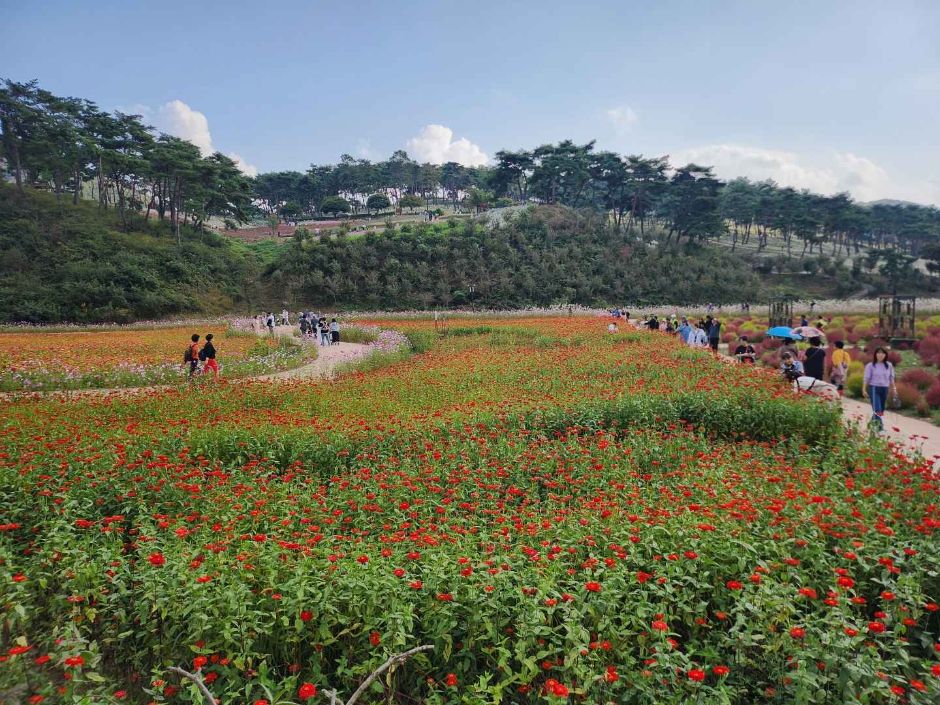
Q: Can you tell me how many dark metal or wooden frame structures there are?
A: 2